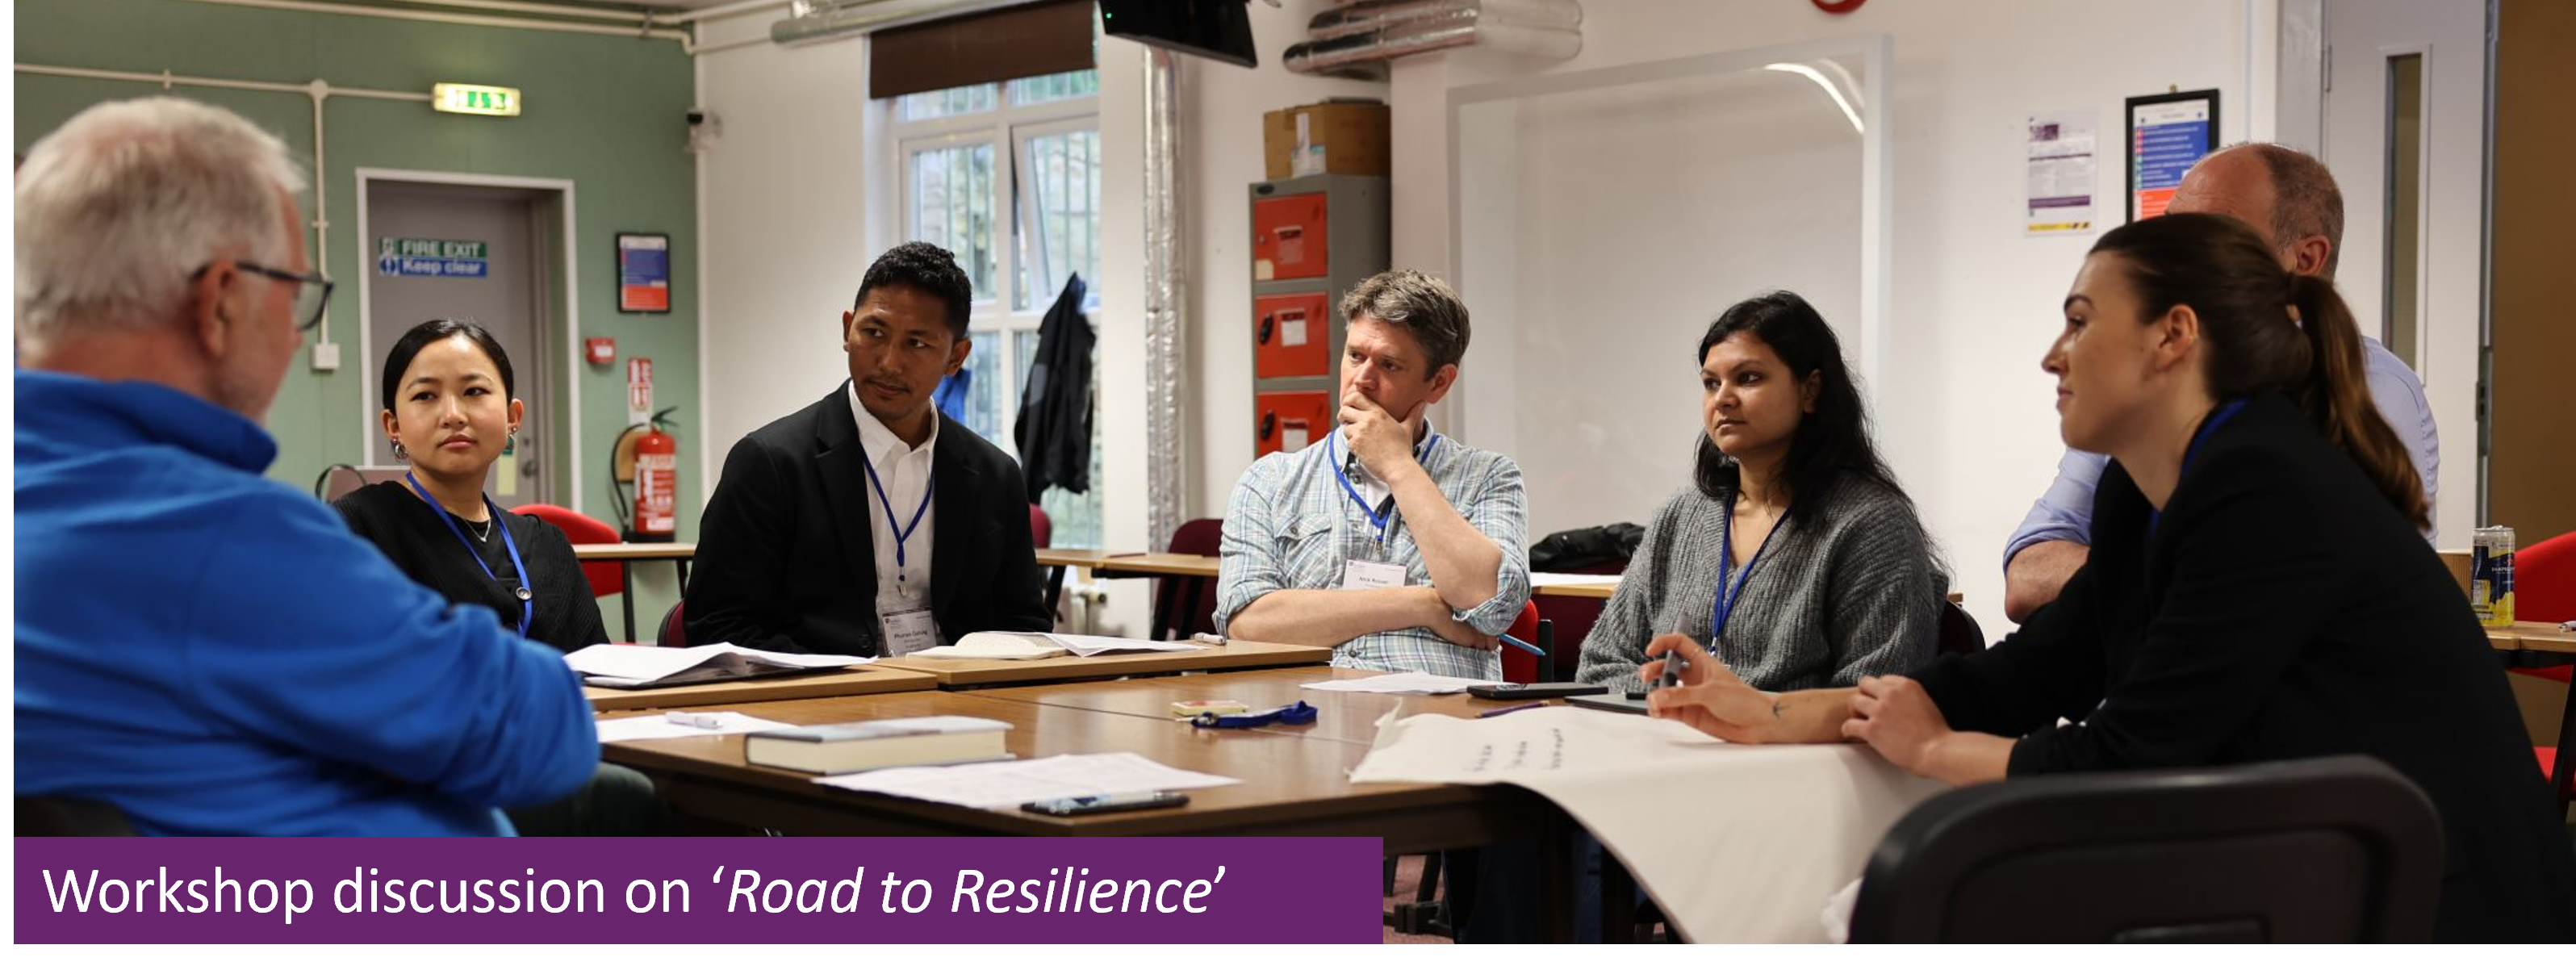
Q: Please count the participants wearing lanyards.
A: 5